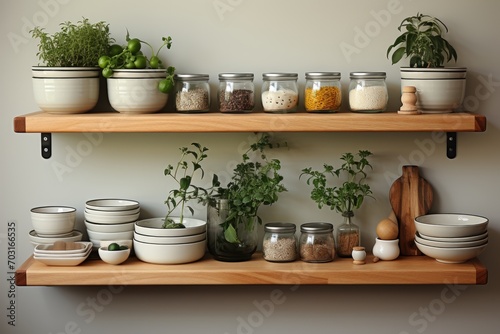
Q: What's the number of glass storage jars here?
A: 7